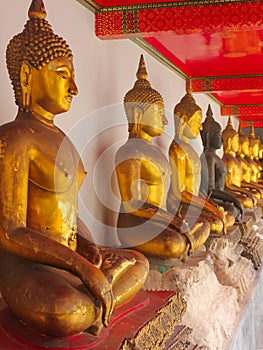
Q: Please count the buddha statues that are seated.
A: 8